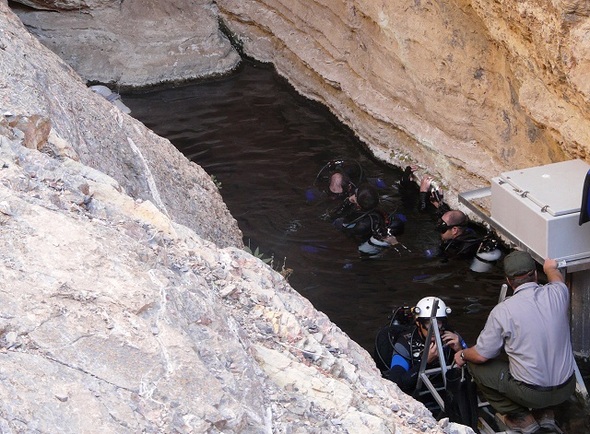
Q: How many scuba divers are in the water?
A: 5